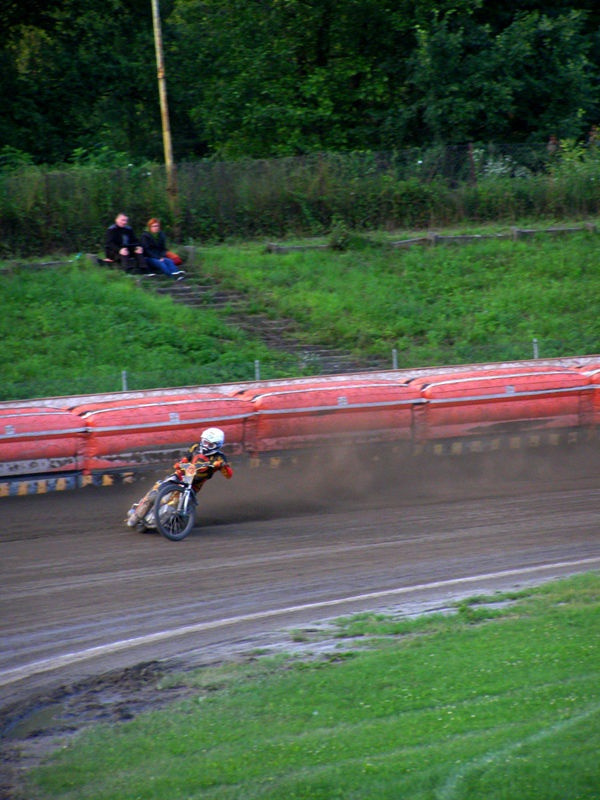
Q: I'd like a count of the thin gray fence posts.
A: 4